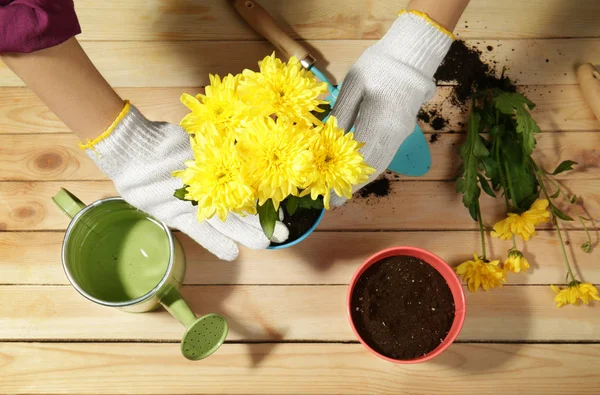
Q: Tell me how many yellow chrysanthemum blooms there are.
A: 9